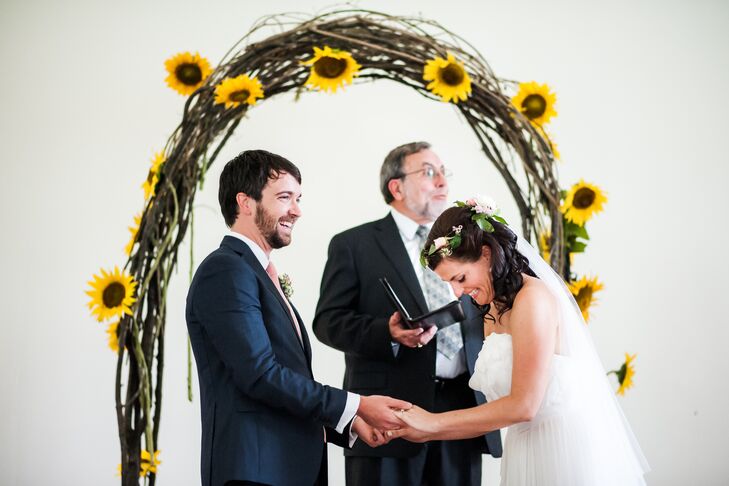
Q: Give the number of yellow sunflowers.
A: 15